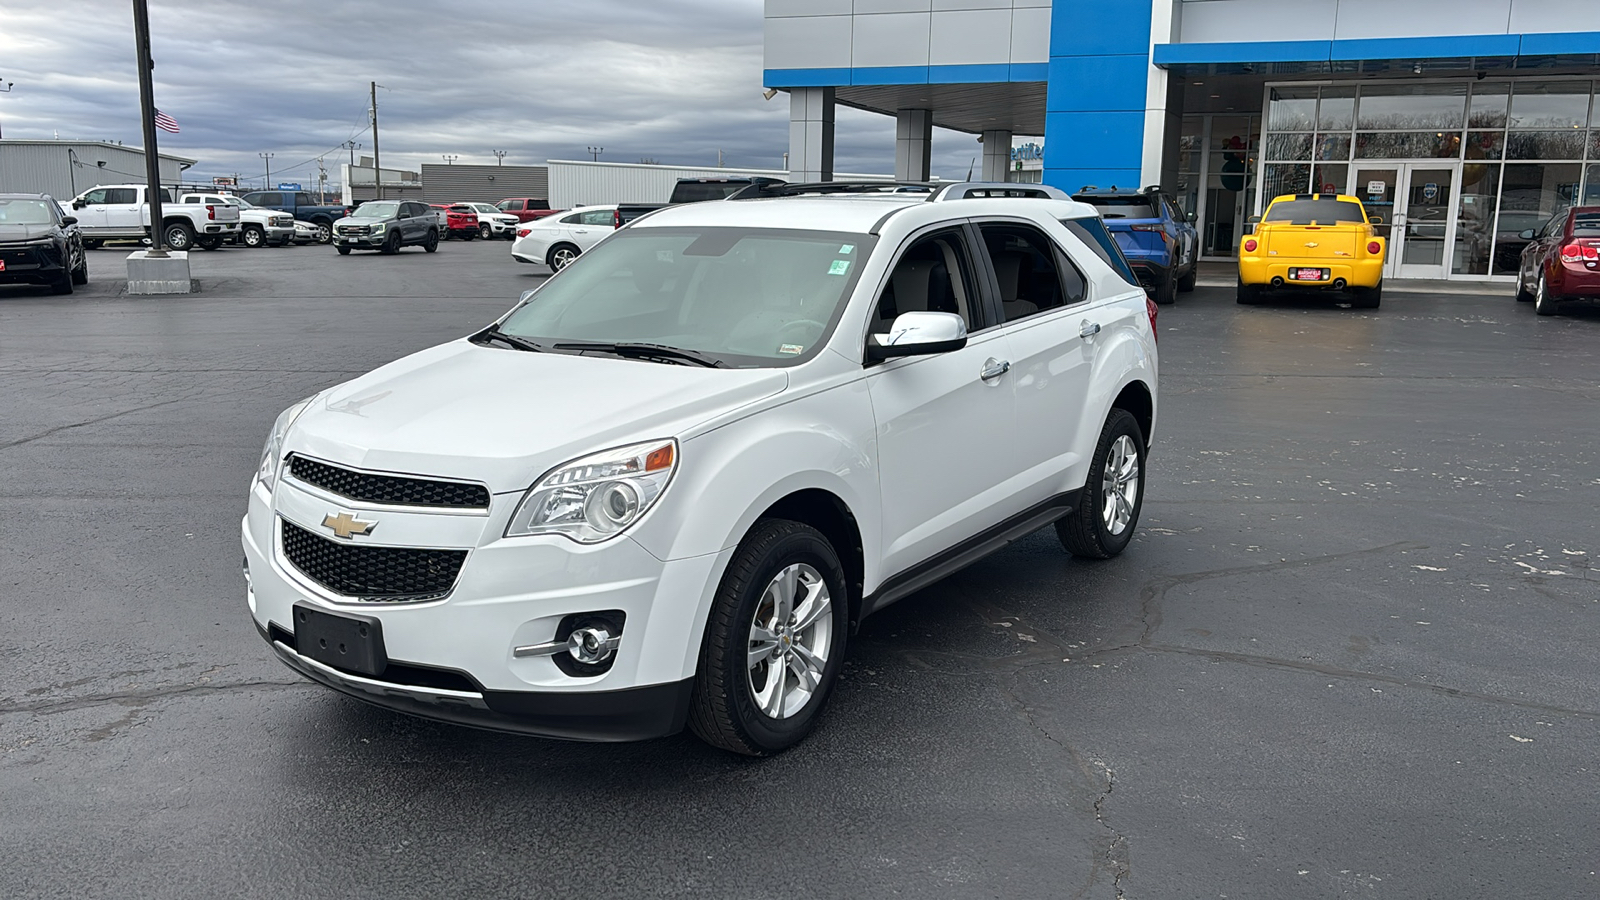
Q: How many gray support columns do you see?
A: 3